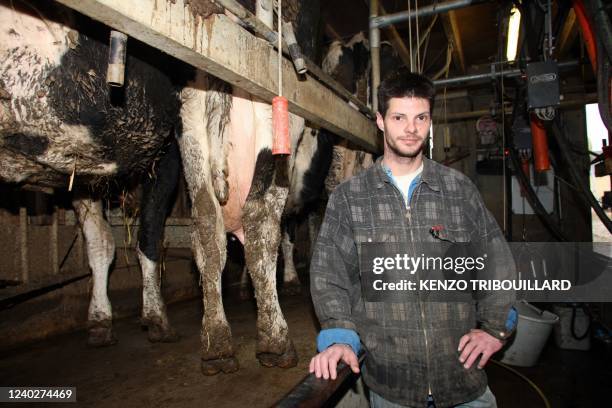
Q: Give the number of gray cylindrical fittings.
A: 2